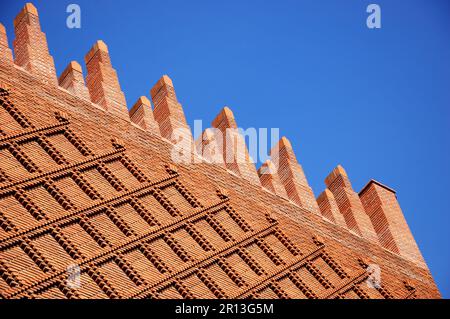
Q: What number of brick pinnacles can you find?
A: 13